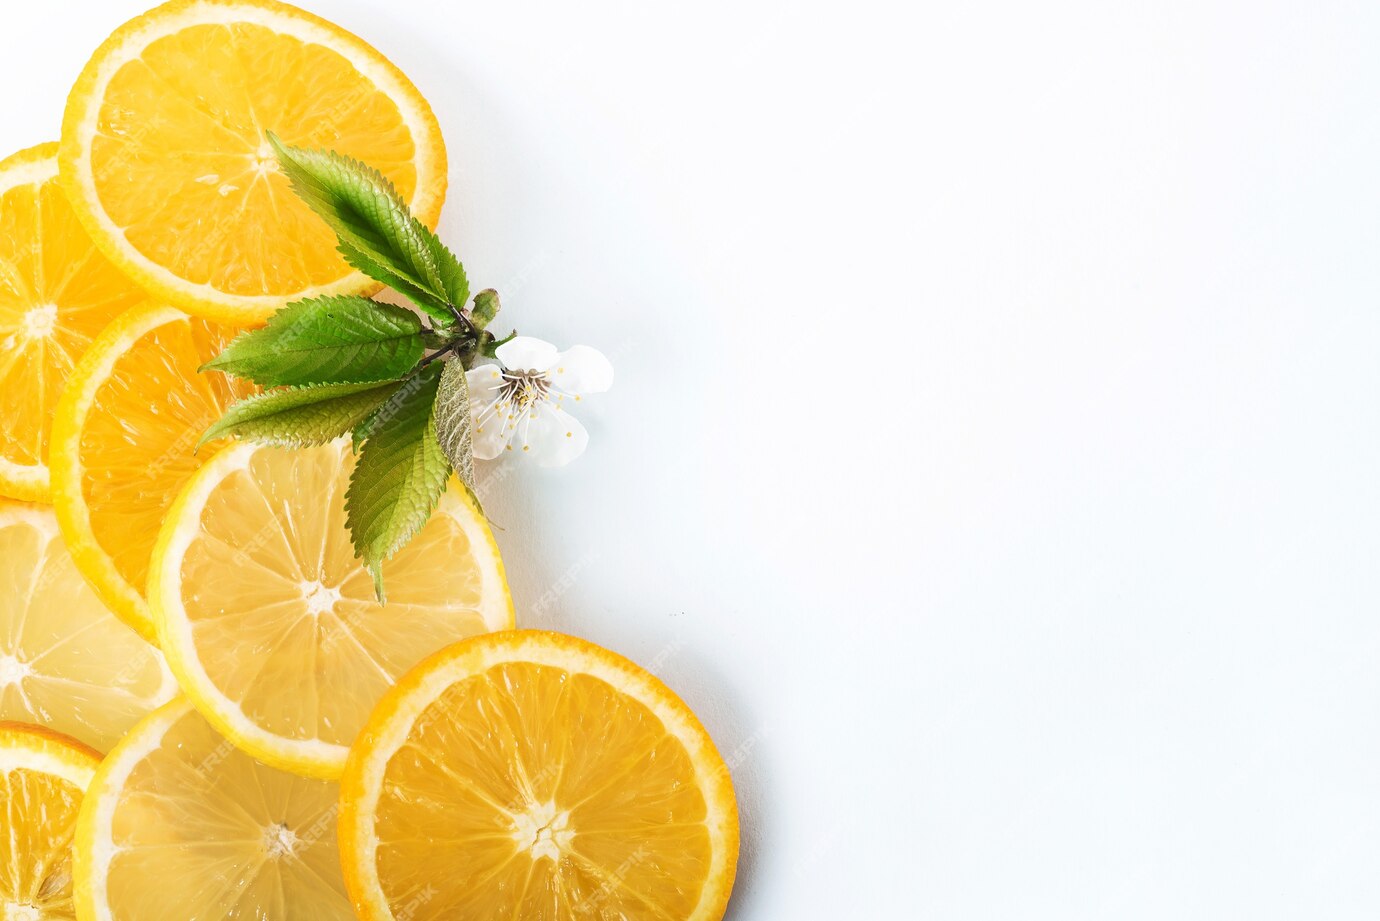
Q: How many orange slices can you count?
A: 5